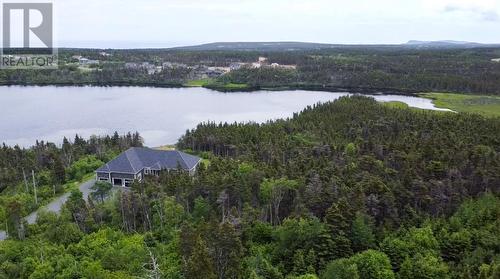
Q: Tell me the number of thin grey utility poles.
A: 2